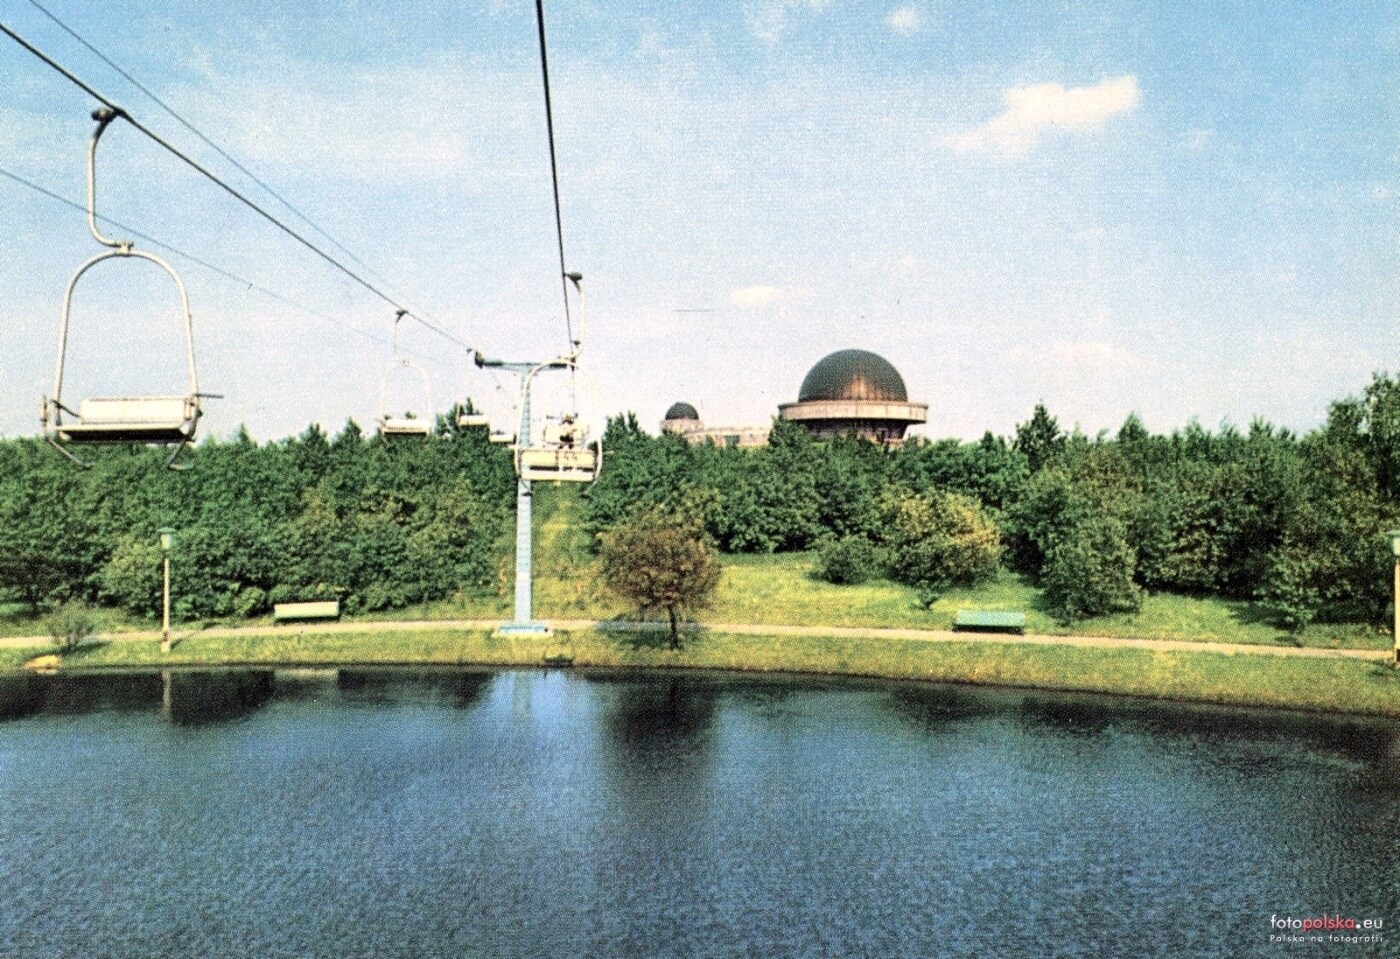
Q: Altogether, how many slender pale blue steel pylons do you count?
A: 1